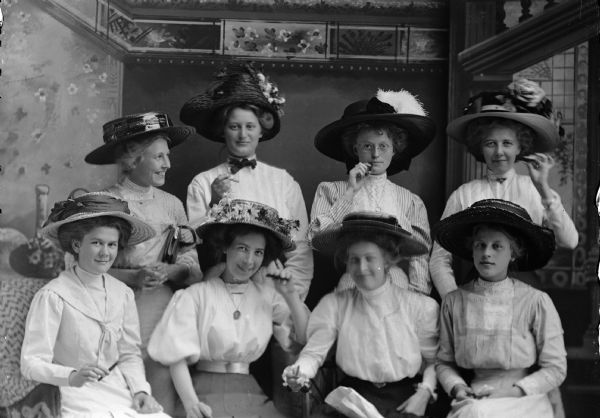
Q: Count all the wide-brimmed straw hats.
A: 8